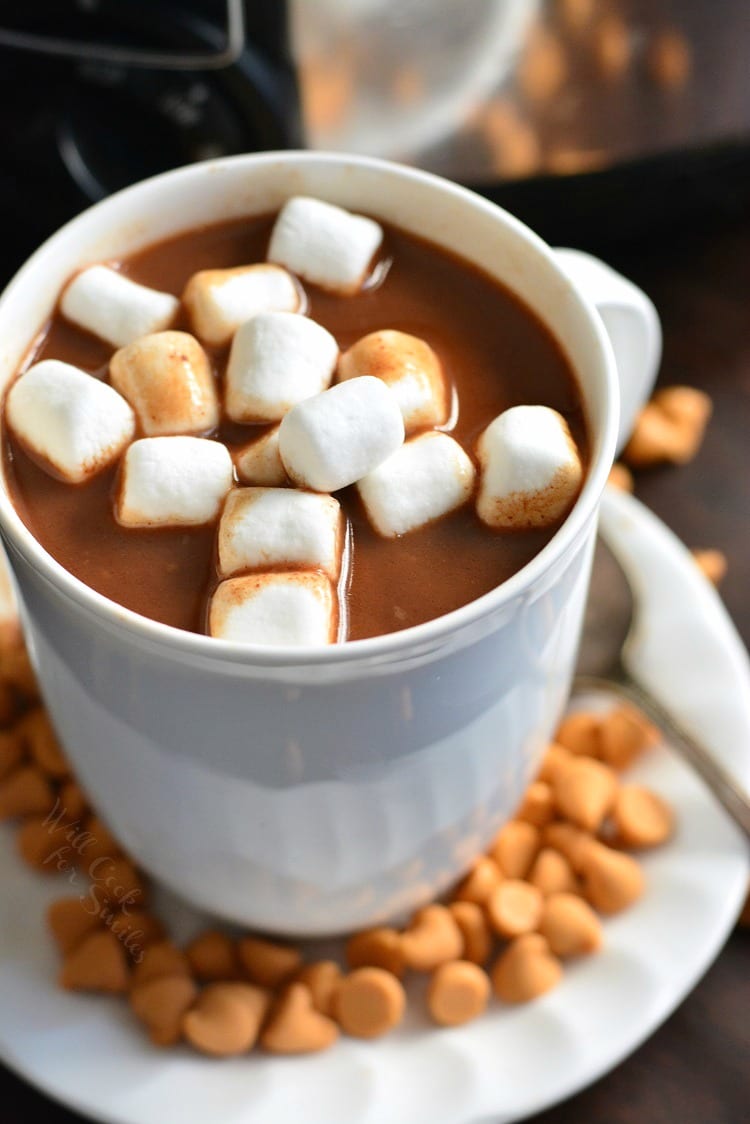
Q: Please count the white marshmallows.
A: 14